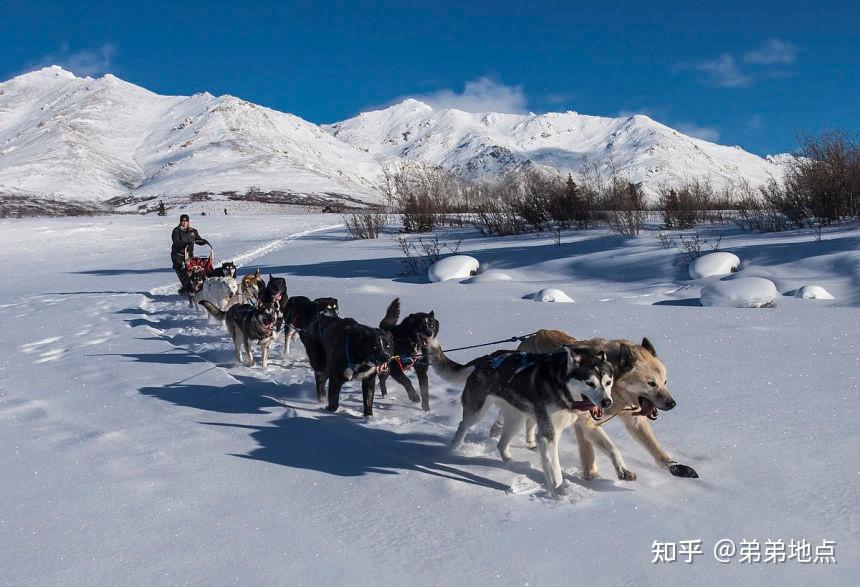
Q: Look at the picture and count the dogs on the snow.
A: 11